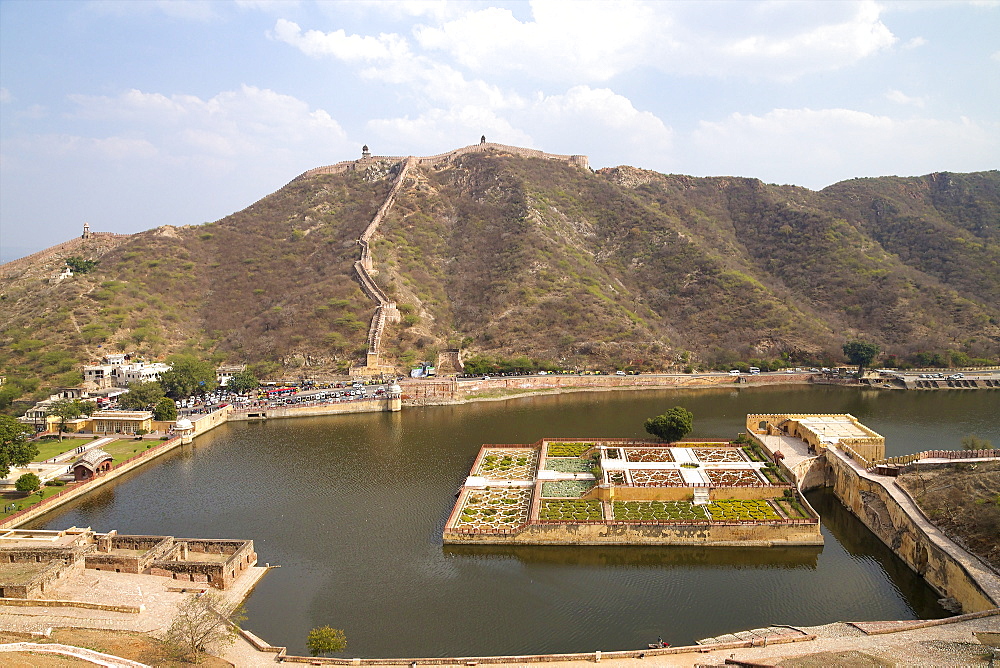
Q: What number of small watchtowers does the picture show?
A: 3